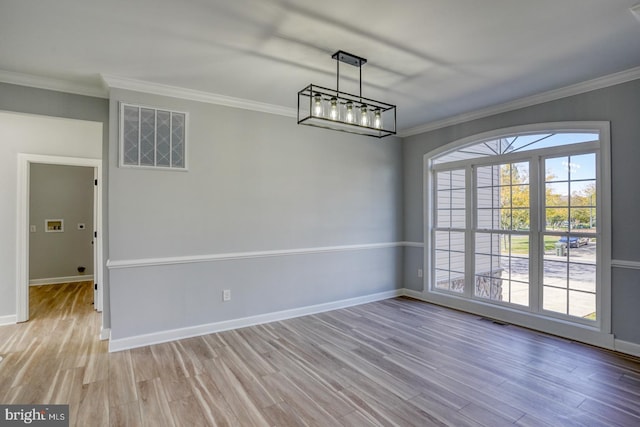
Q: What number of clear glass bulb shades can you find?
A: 5